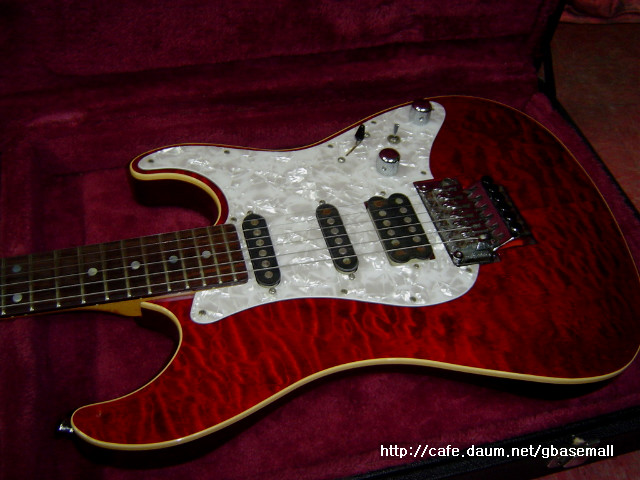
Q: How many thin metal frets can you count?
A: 12